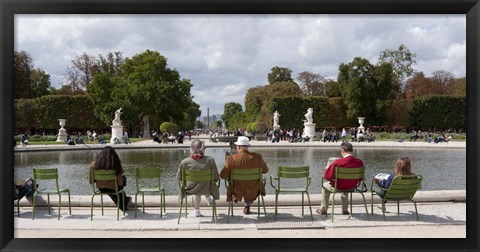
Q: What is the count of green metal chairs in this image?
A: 8